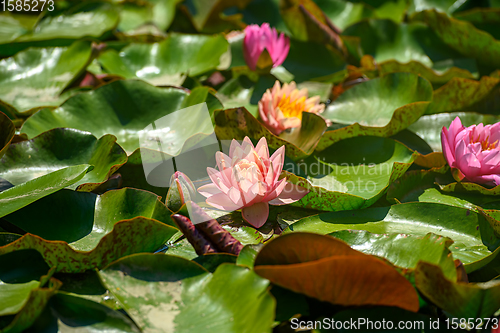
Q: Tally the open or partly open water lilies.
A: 4